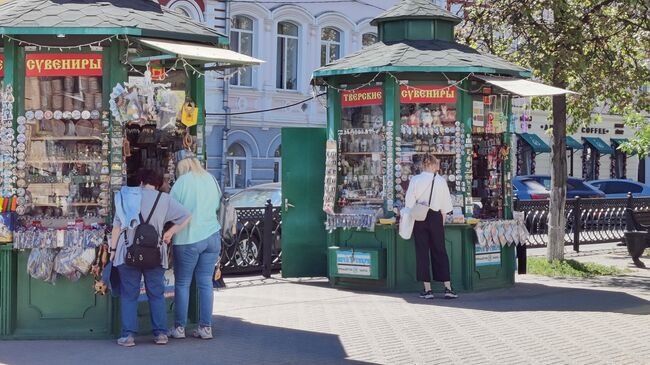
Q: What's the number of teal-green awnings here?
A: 4